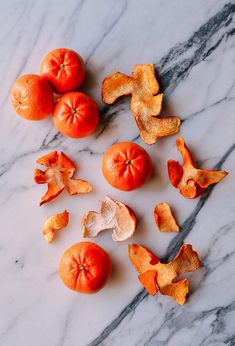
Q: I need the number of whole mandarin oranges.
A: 5